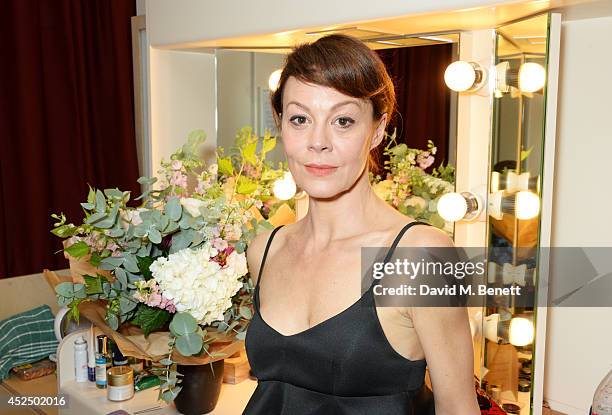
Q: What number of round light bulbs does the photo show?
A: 7